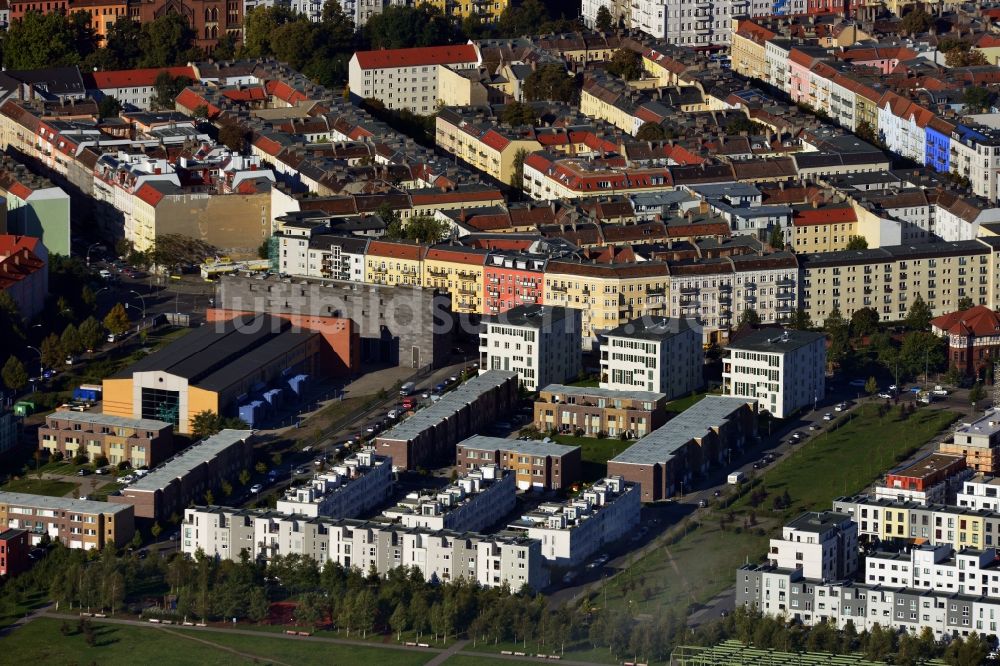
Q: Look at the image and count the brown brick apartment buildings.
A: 7